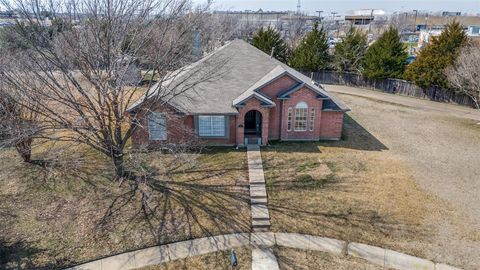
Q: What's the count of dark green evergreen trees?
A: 5